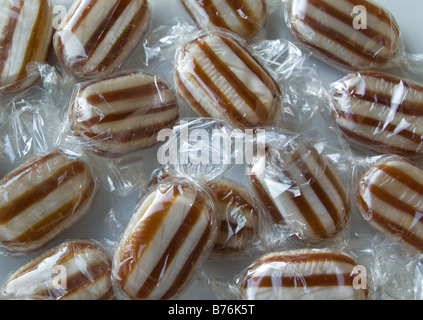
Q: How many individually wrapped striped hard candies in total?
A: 14